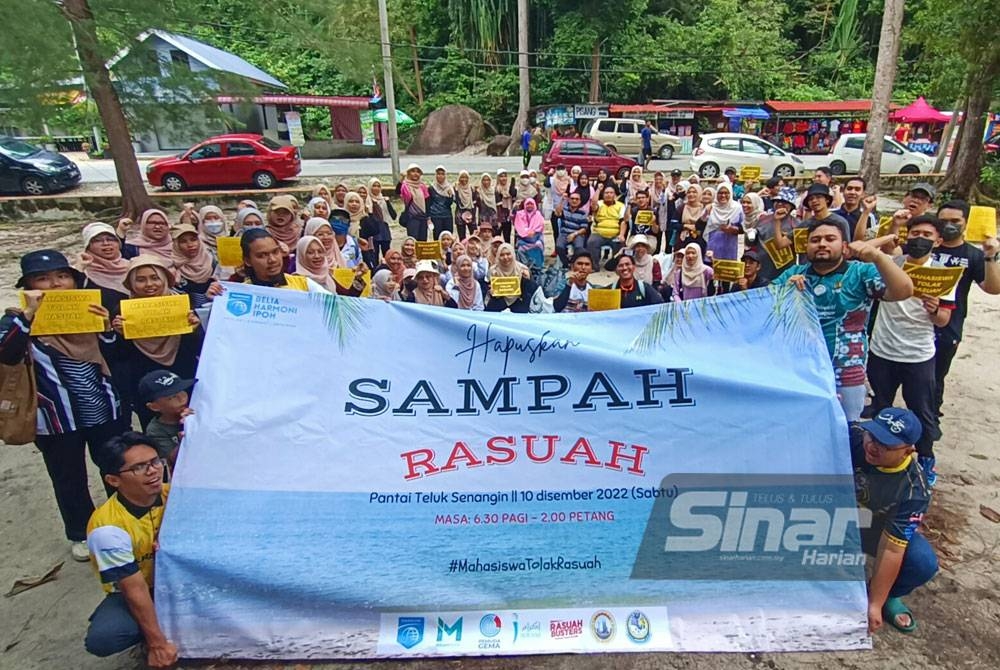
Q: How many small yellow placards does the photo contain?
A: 15